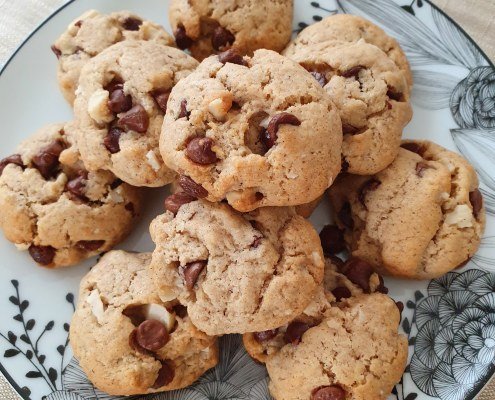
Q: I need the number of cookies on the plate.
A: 11